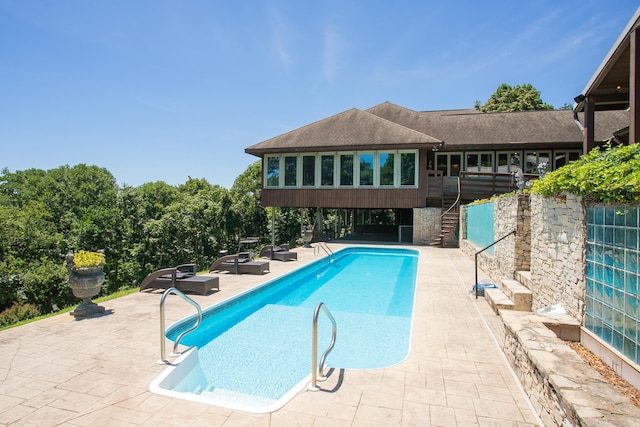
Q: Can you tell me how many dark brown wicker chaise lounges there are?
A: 3